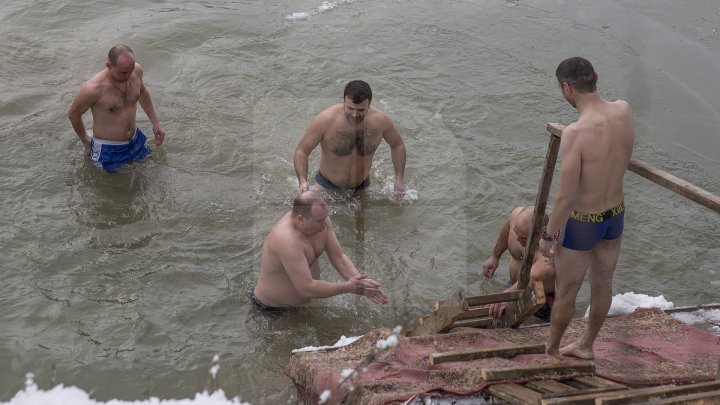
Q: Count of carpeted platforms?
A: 1